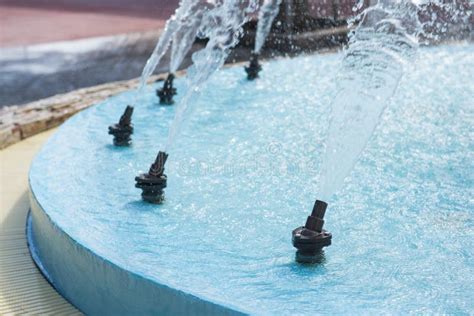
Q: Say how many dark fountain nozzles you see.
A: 5